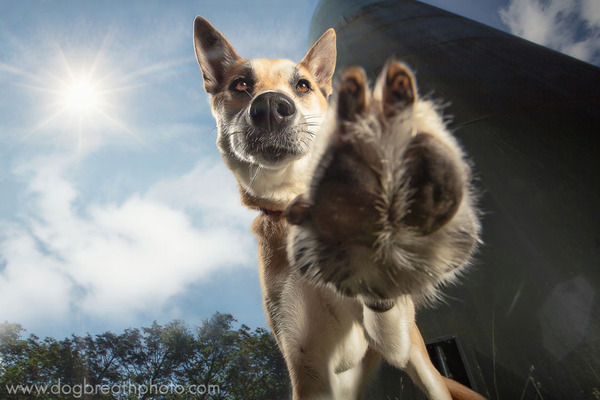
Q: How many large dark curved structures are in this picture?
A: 1